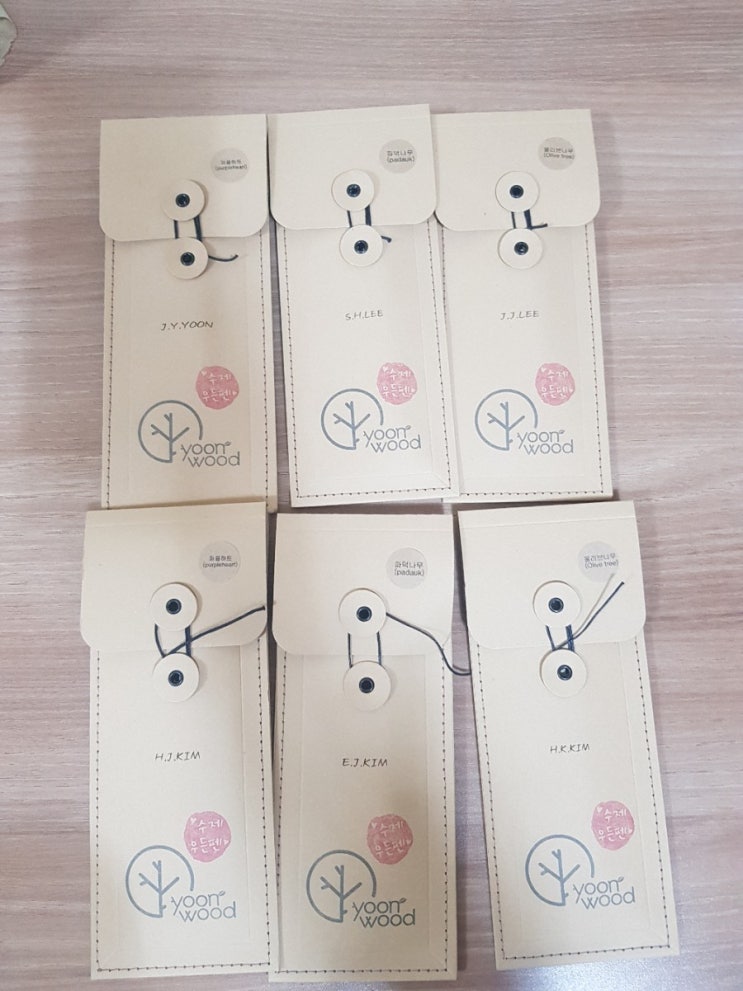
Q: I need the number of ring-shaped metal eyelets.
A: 12